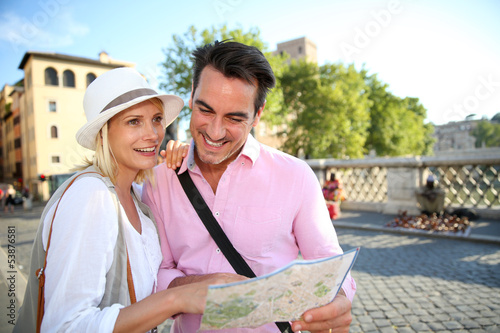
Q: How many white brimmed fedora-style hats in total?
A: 1